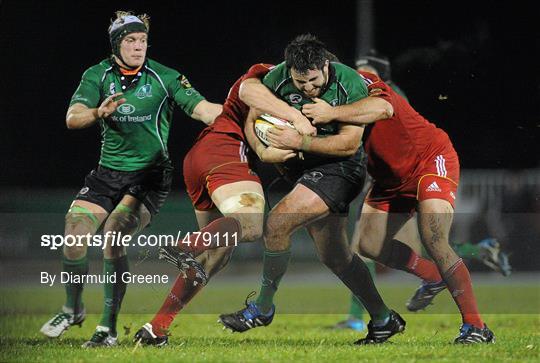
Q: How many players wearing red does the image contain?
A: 2